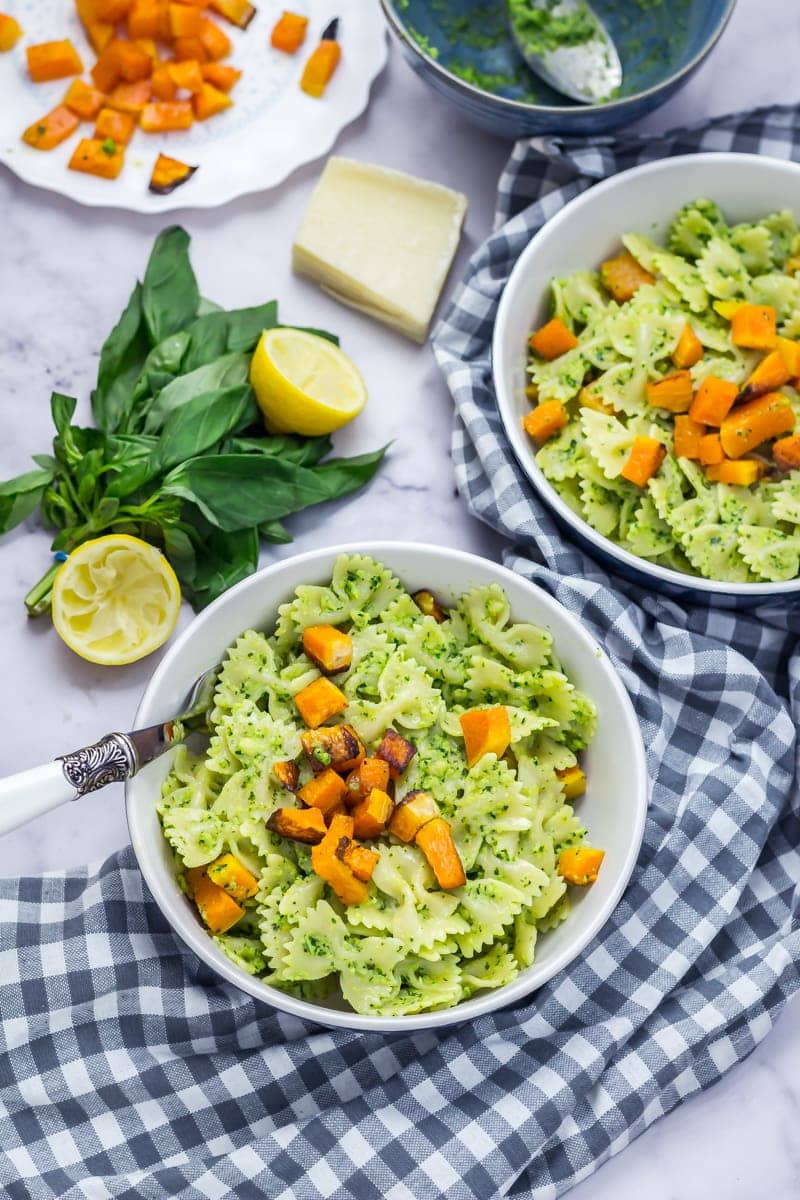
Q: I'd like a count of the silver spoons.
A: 1